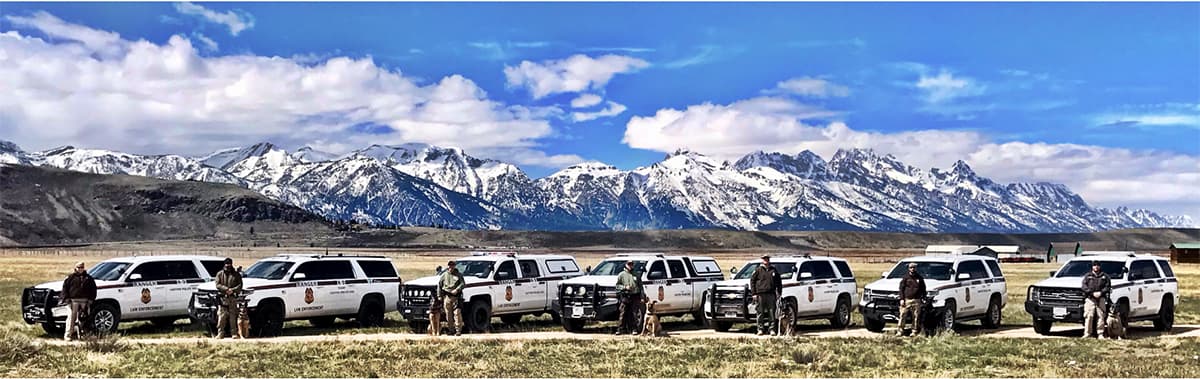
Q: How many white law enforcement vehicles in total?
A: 7